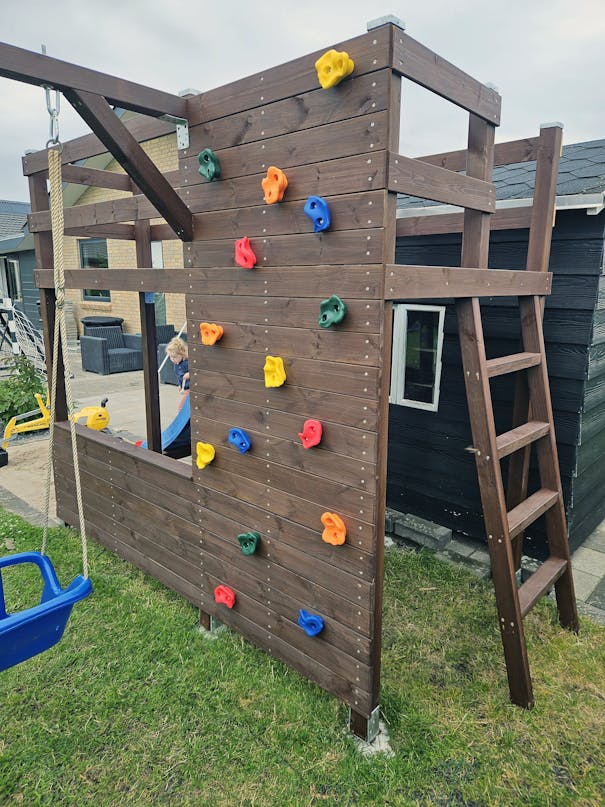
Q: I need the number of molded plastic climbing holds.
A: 15